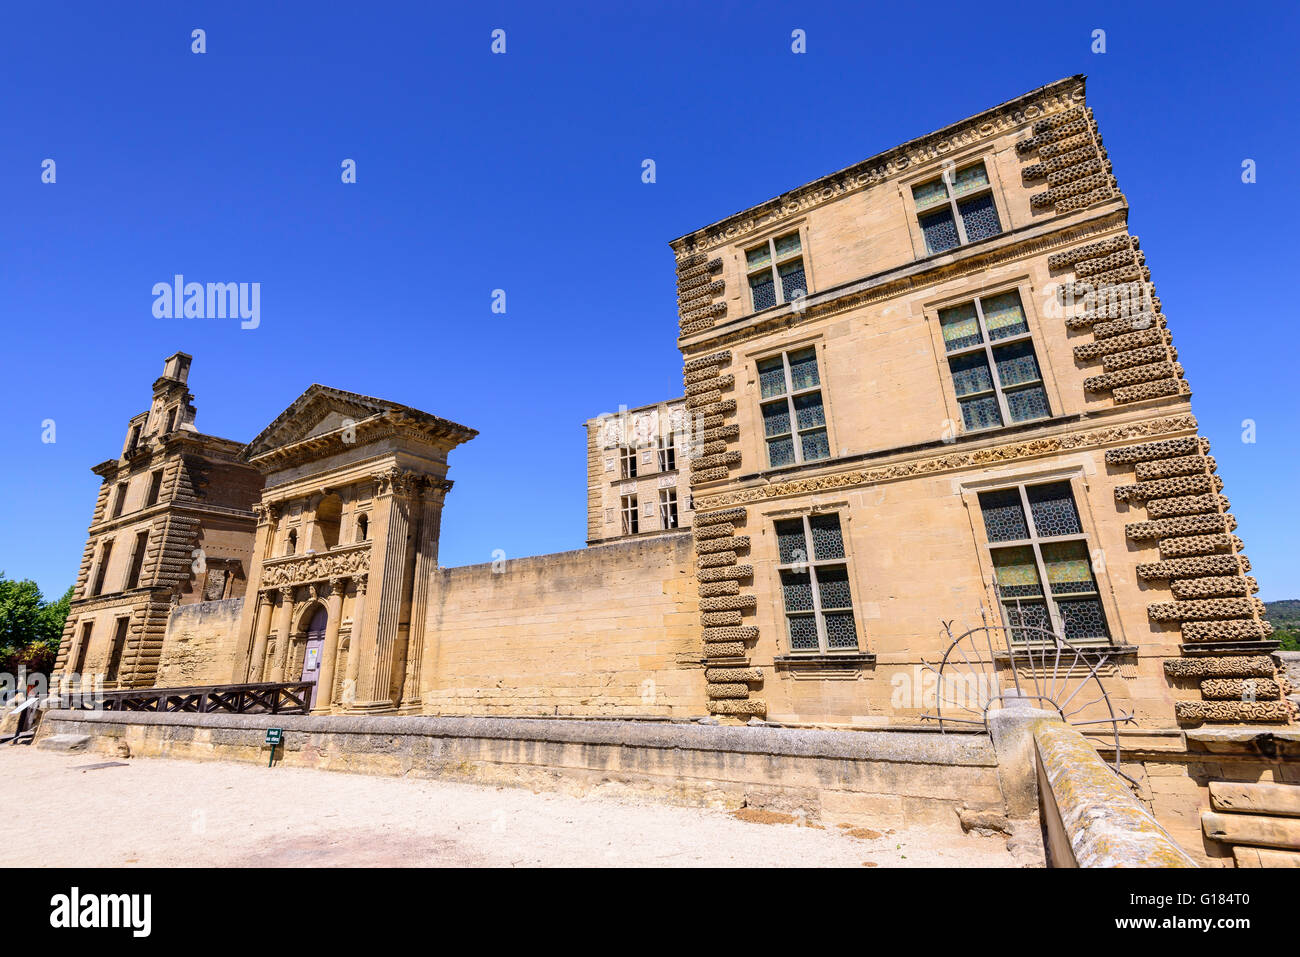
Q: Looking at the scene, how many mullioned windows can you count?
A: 10